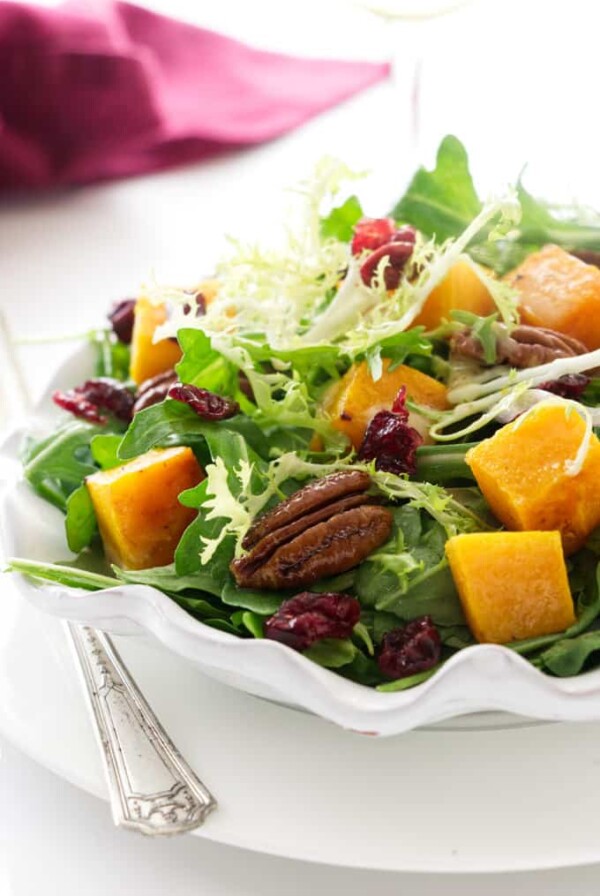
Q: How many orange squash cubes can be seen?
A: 7